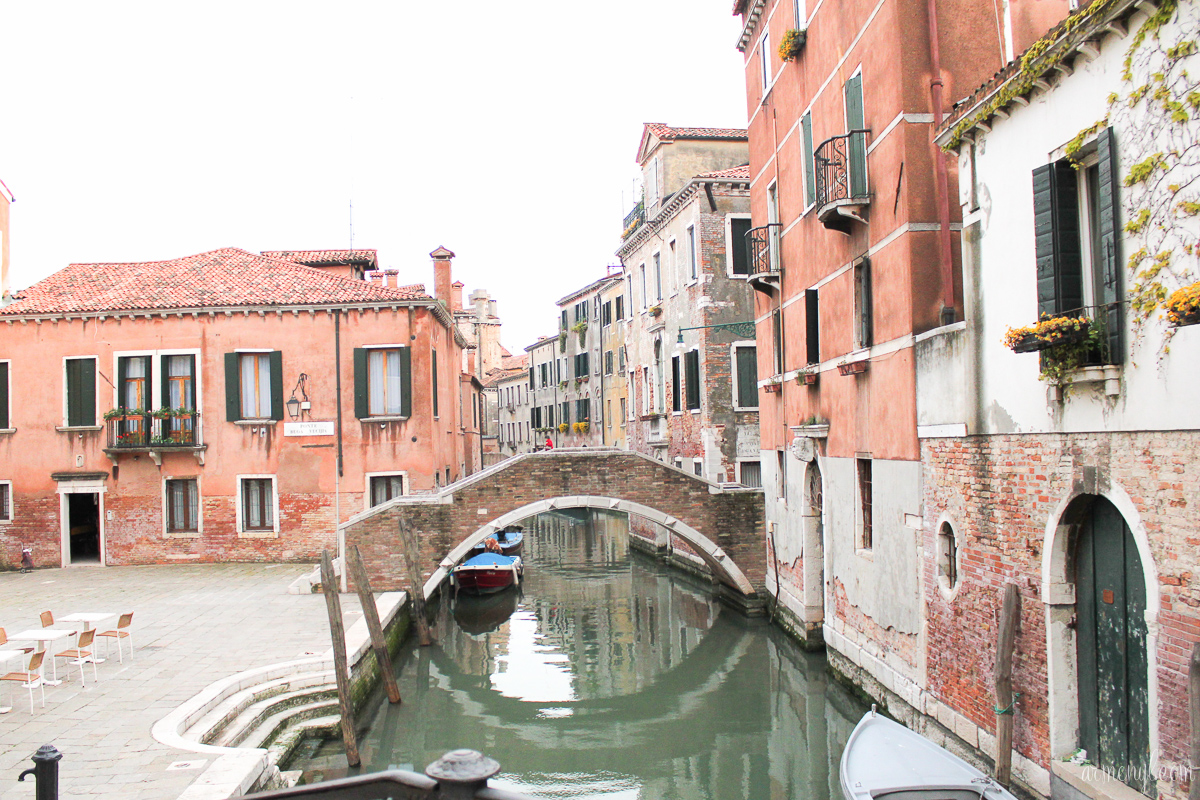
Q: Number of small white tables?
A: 3